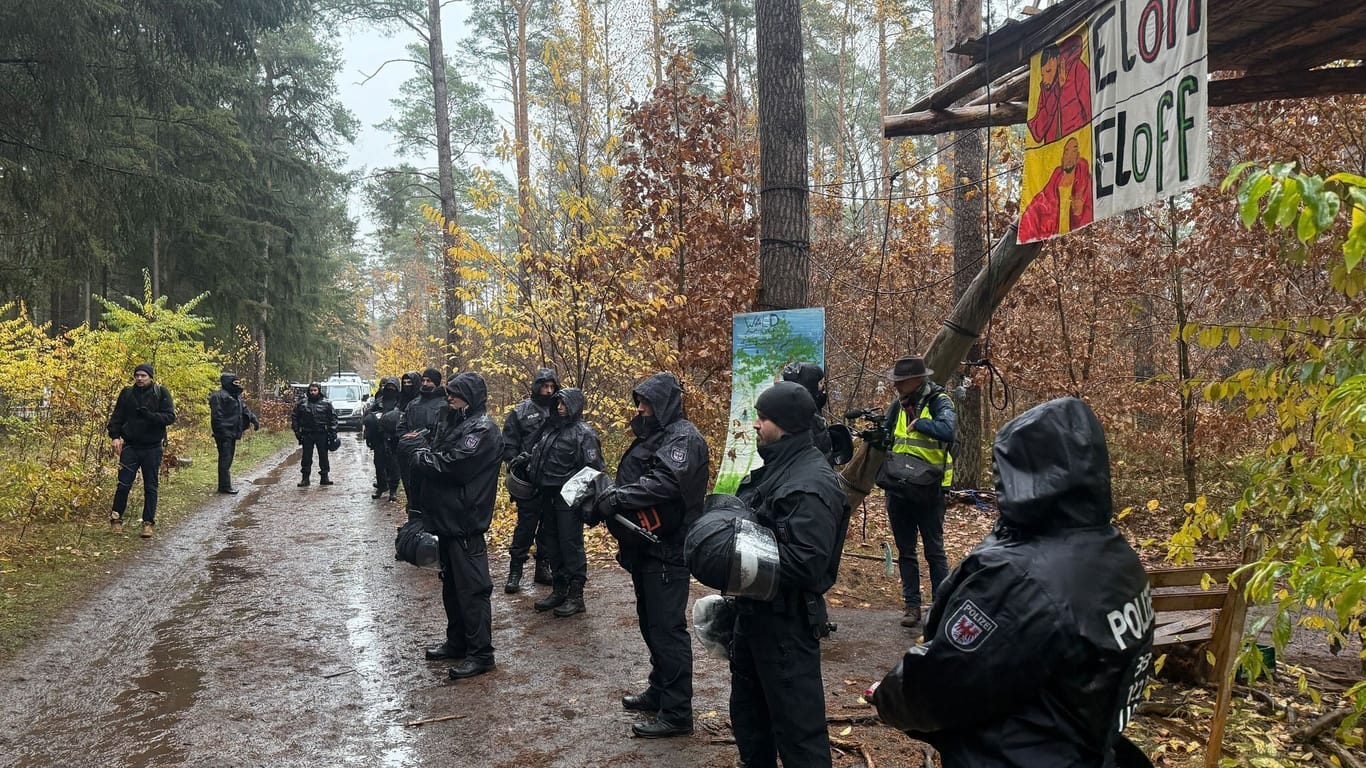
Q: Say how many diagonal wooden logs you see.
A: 1